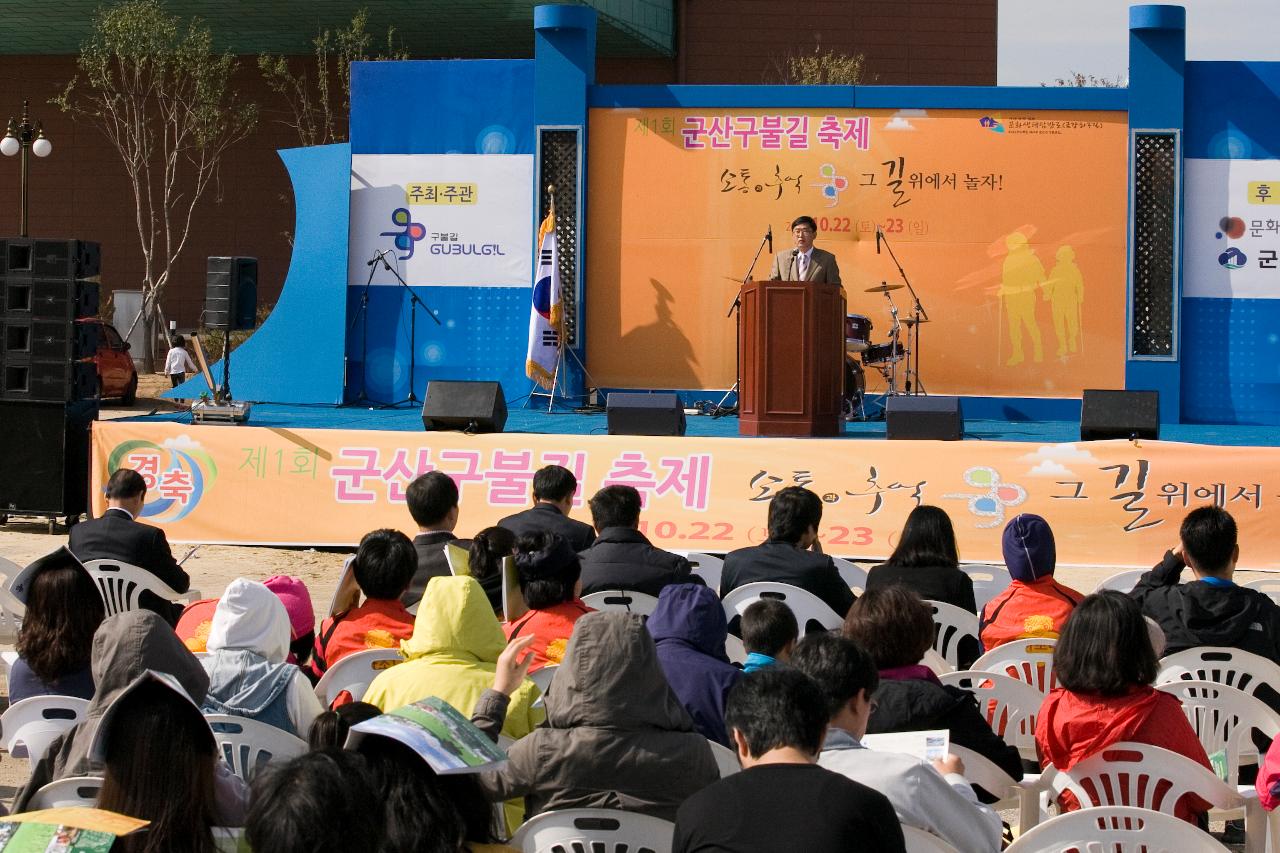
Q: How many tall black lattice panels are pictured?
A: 2